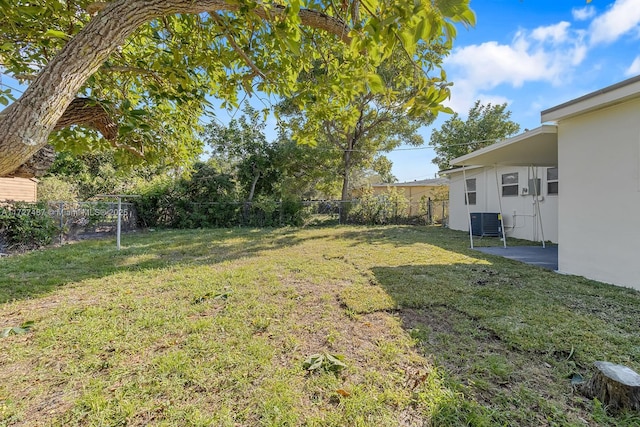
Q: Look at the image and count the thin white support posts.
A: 3